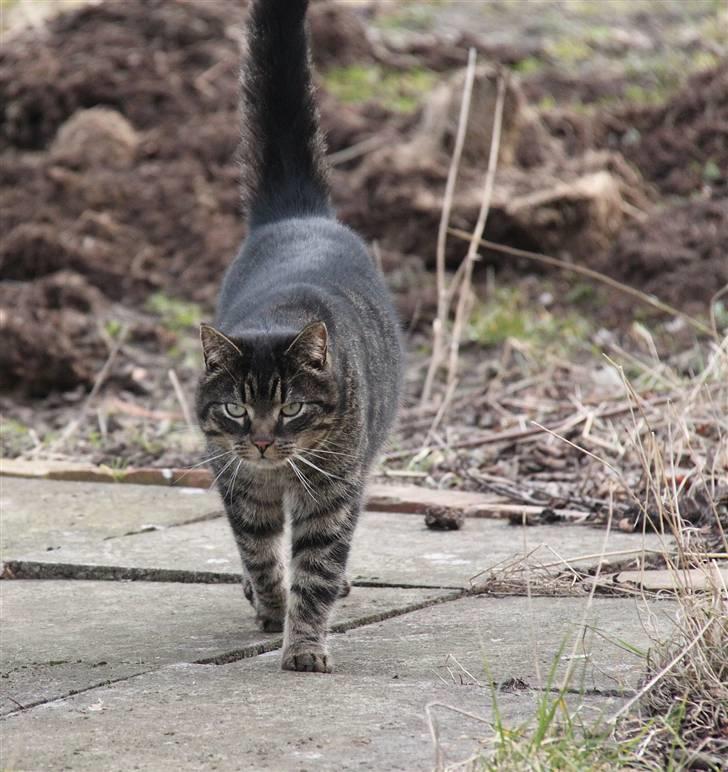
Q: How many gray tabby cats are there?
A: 1